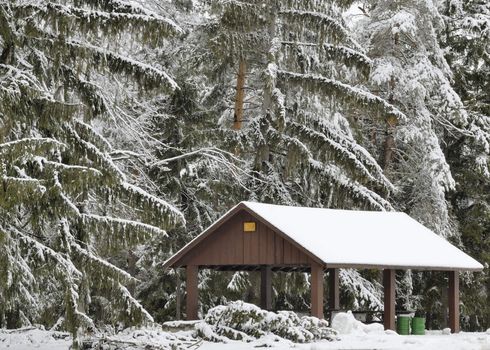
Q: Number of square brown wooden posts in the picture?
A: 6